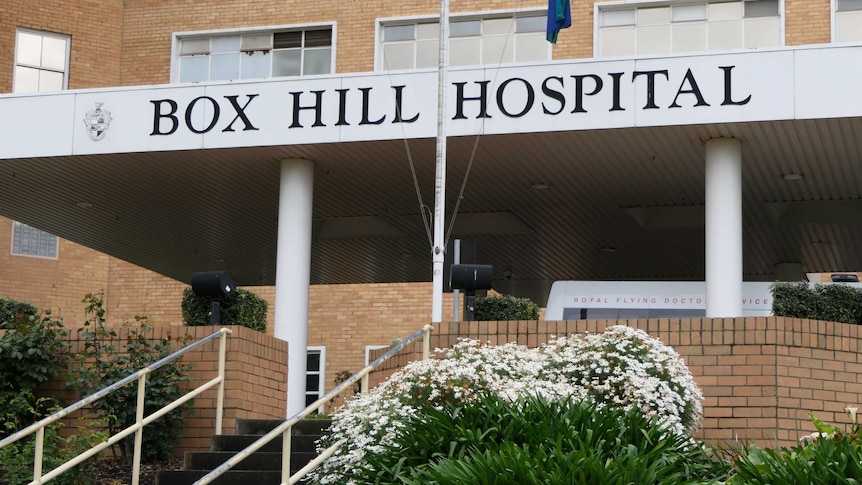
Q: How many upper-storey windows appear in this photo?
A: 5